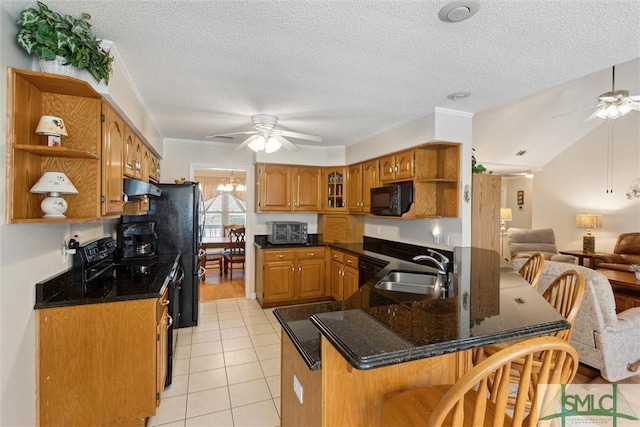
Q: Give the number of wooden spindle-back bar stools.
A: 3